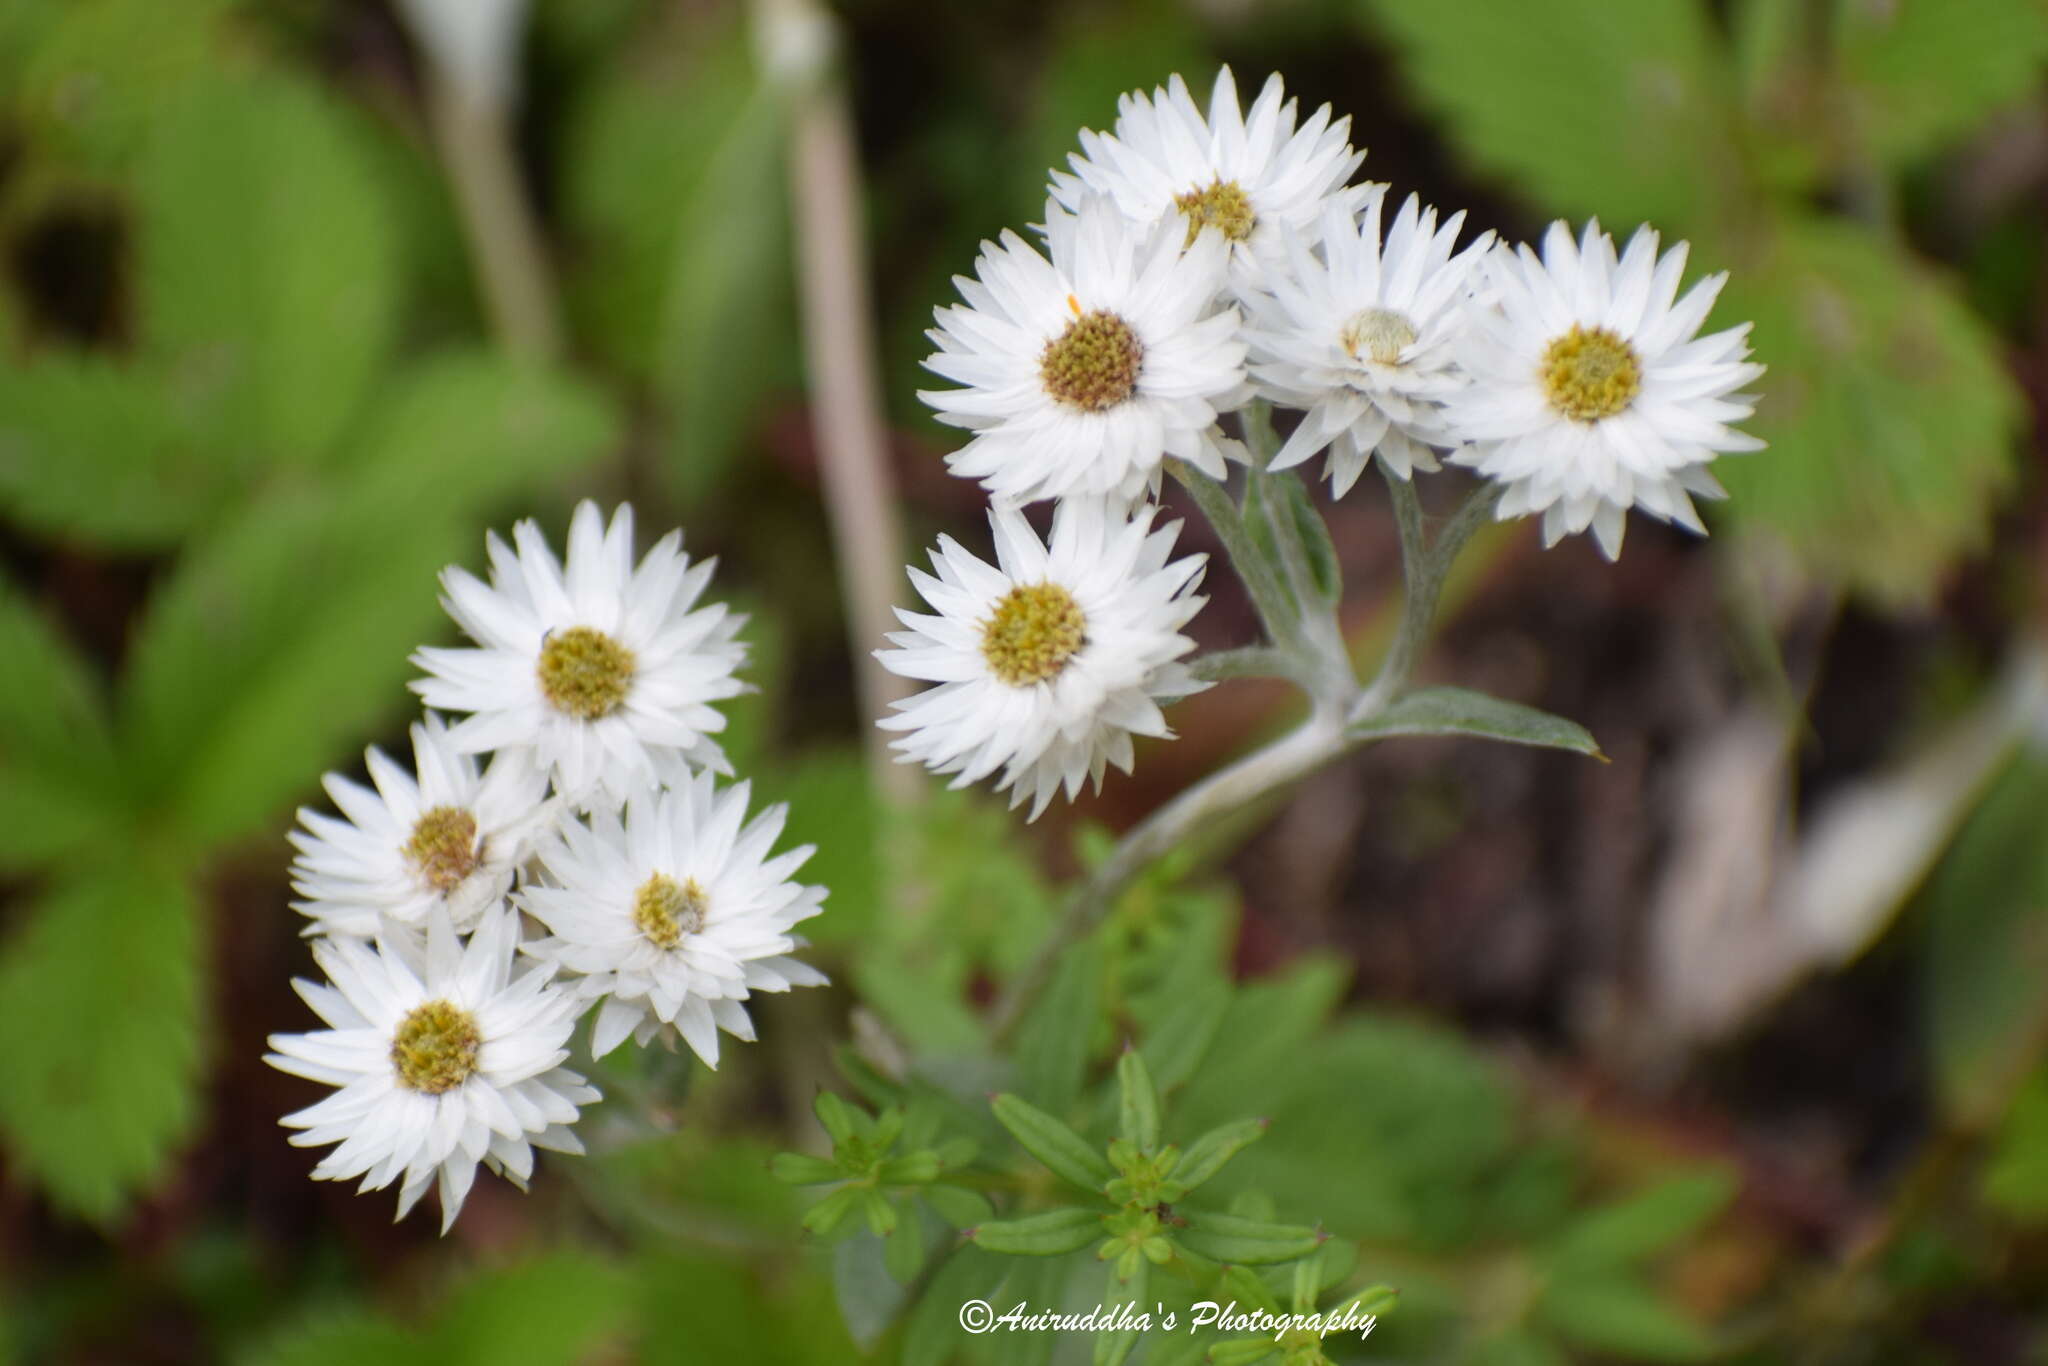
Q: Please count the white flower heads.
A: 9